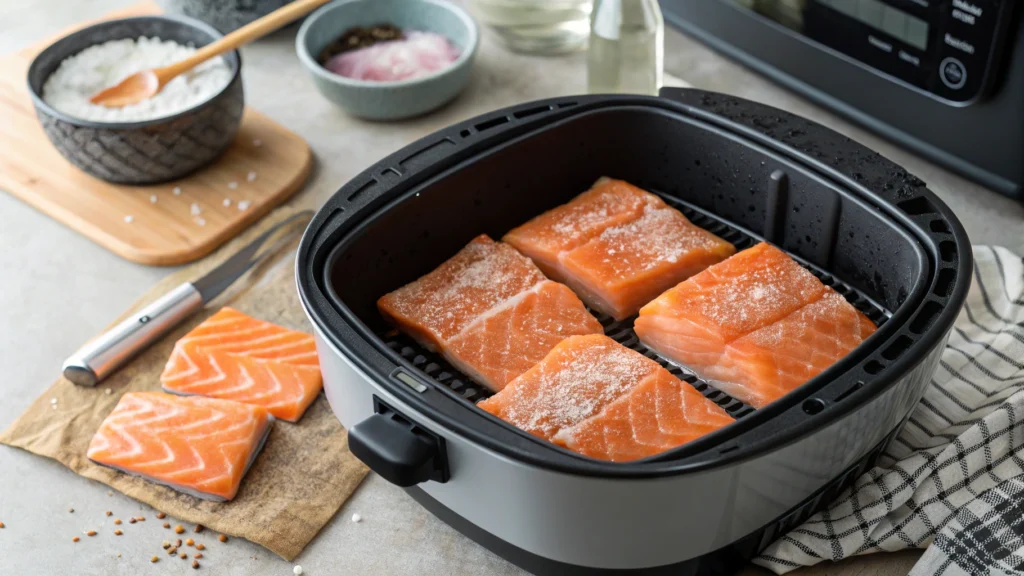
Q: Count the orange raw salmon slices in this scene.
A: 6